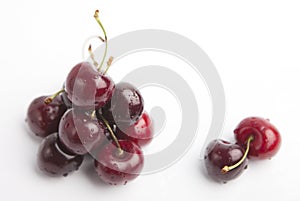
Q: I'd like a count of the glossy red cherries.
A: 9